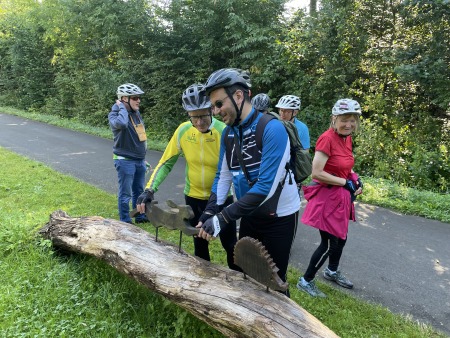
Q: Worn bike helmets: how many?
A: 6